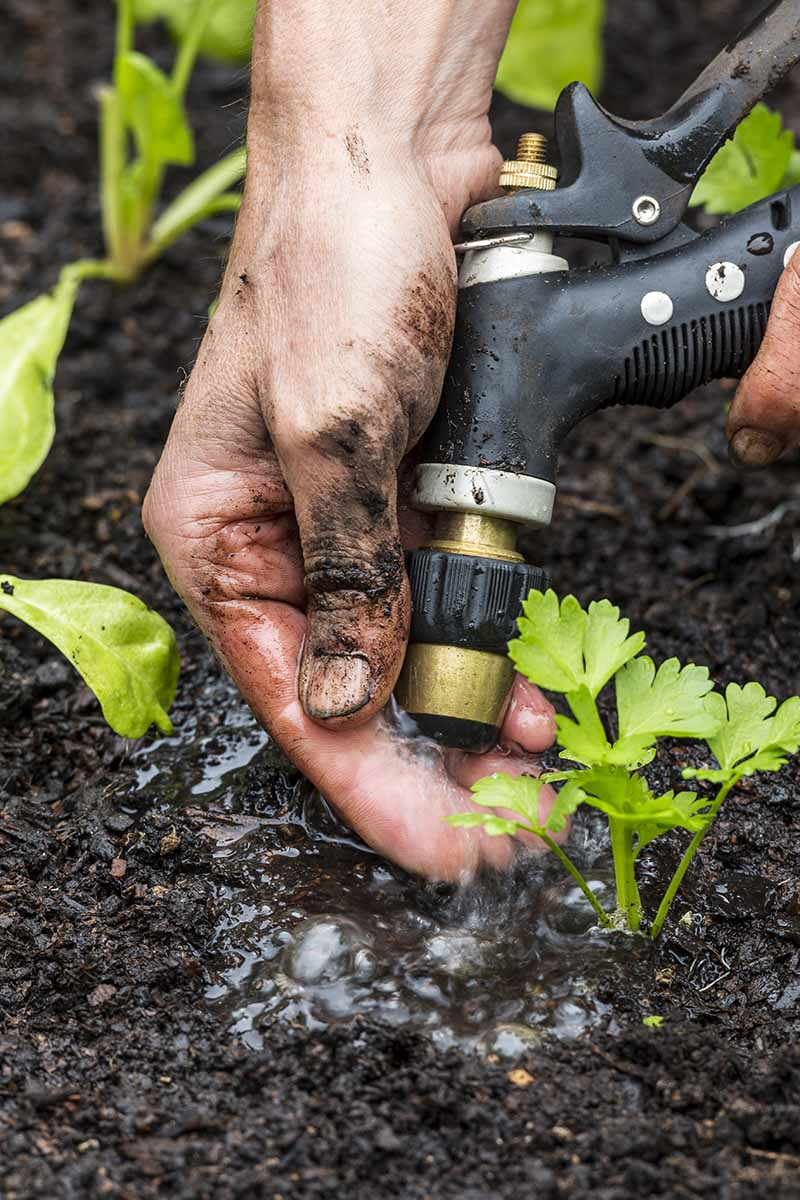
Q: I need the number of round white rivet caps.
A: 3